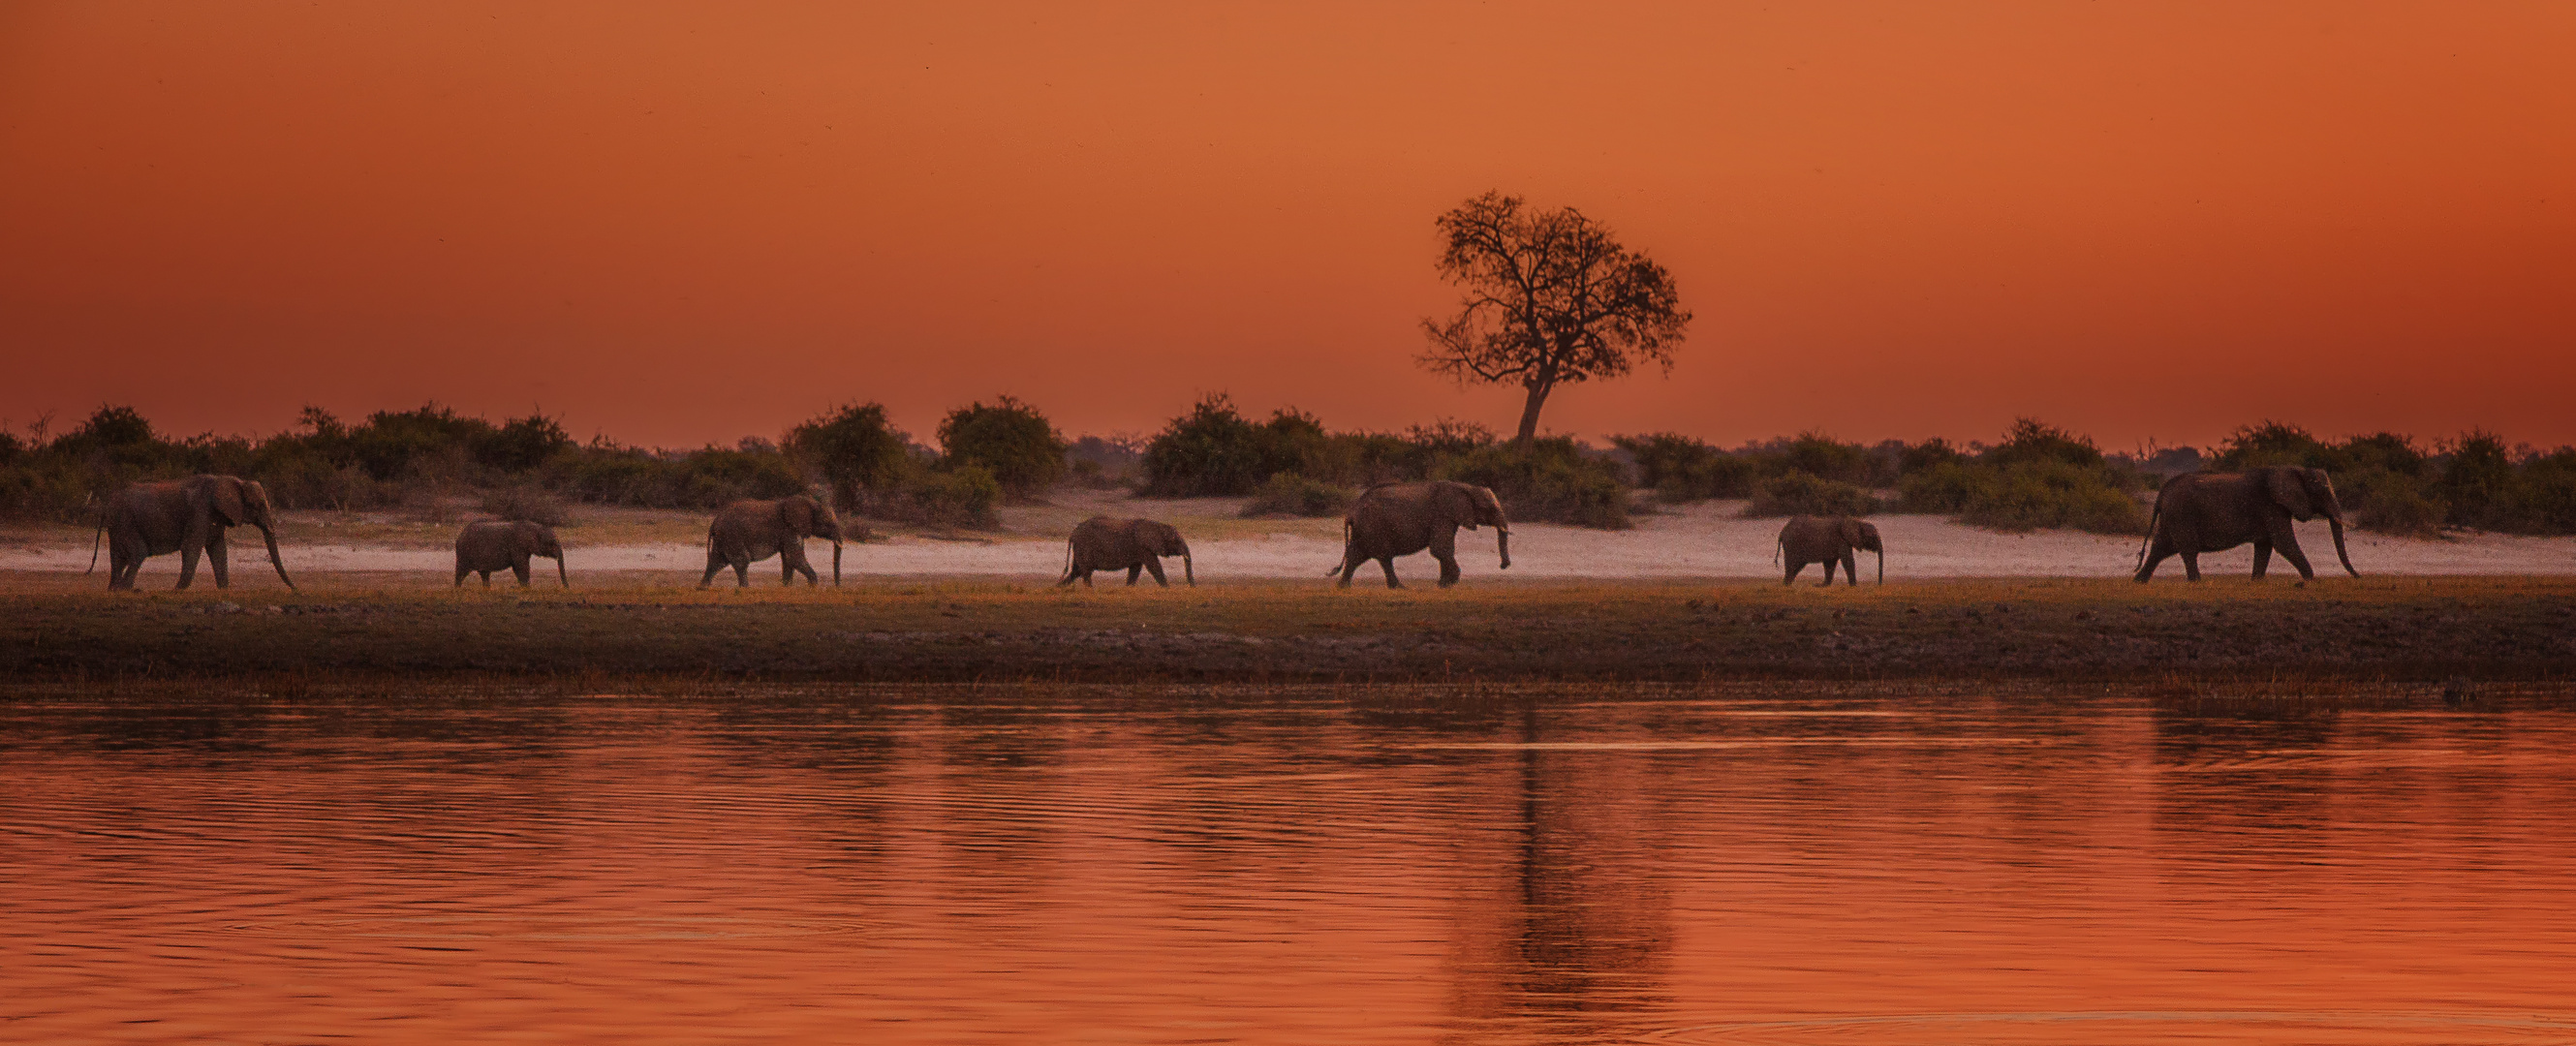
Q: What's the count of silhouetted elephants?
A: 7